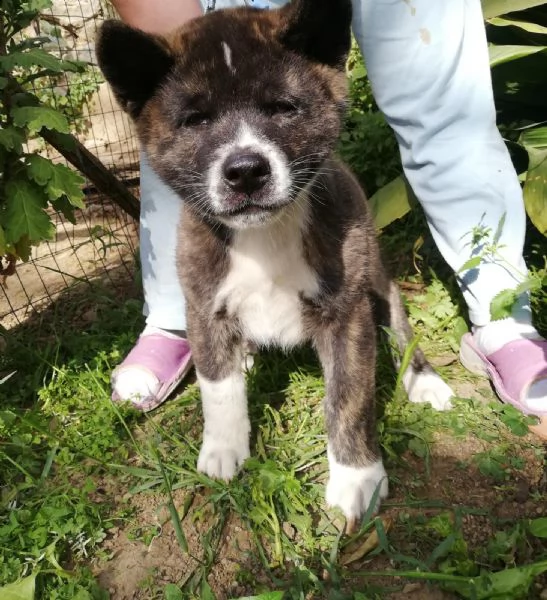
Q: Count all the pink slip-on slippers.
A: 2